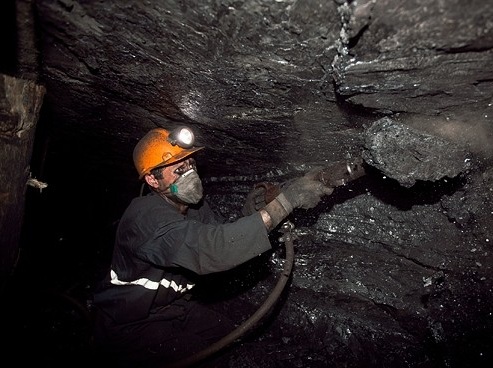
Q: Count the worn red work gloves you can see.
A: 0